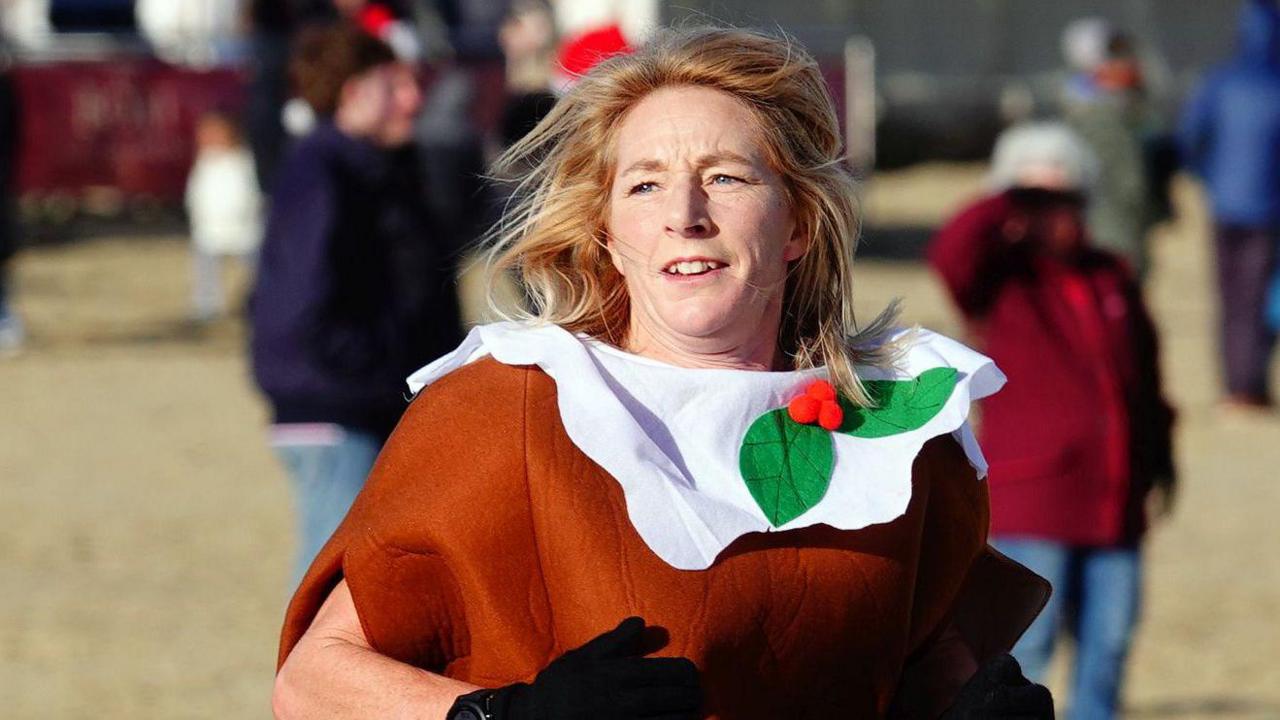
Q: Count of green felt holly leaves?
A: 2